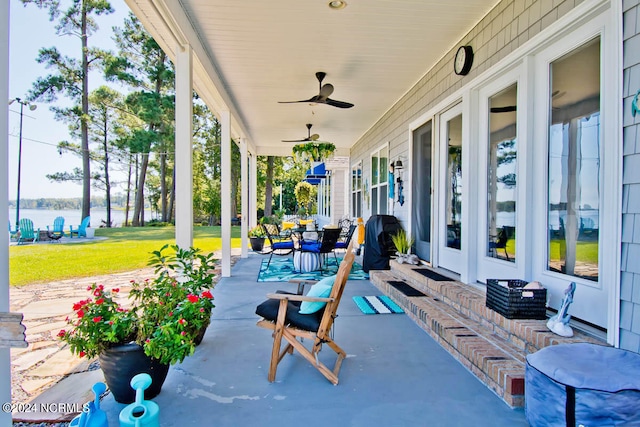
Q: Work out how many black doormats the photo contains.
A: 2